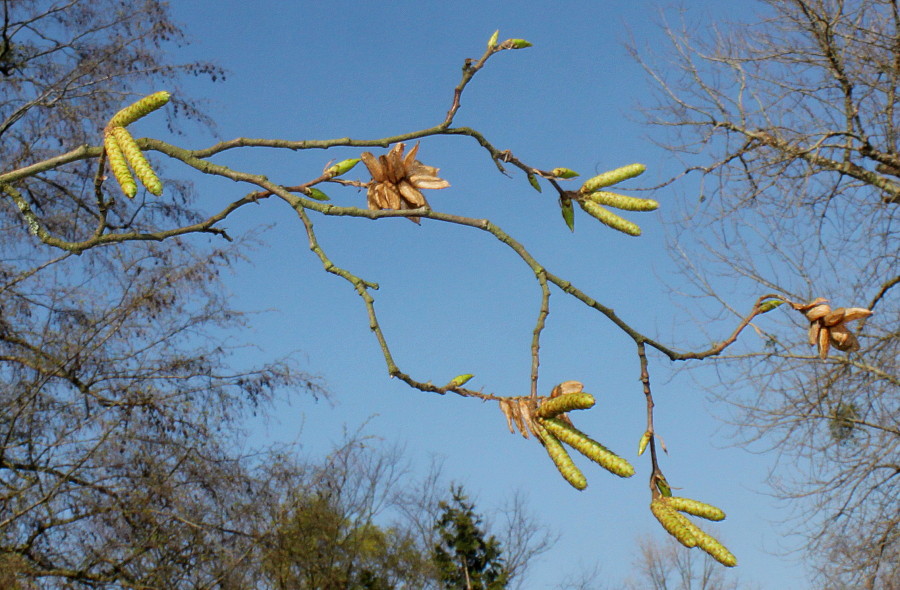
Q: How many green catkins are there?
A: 12